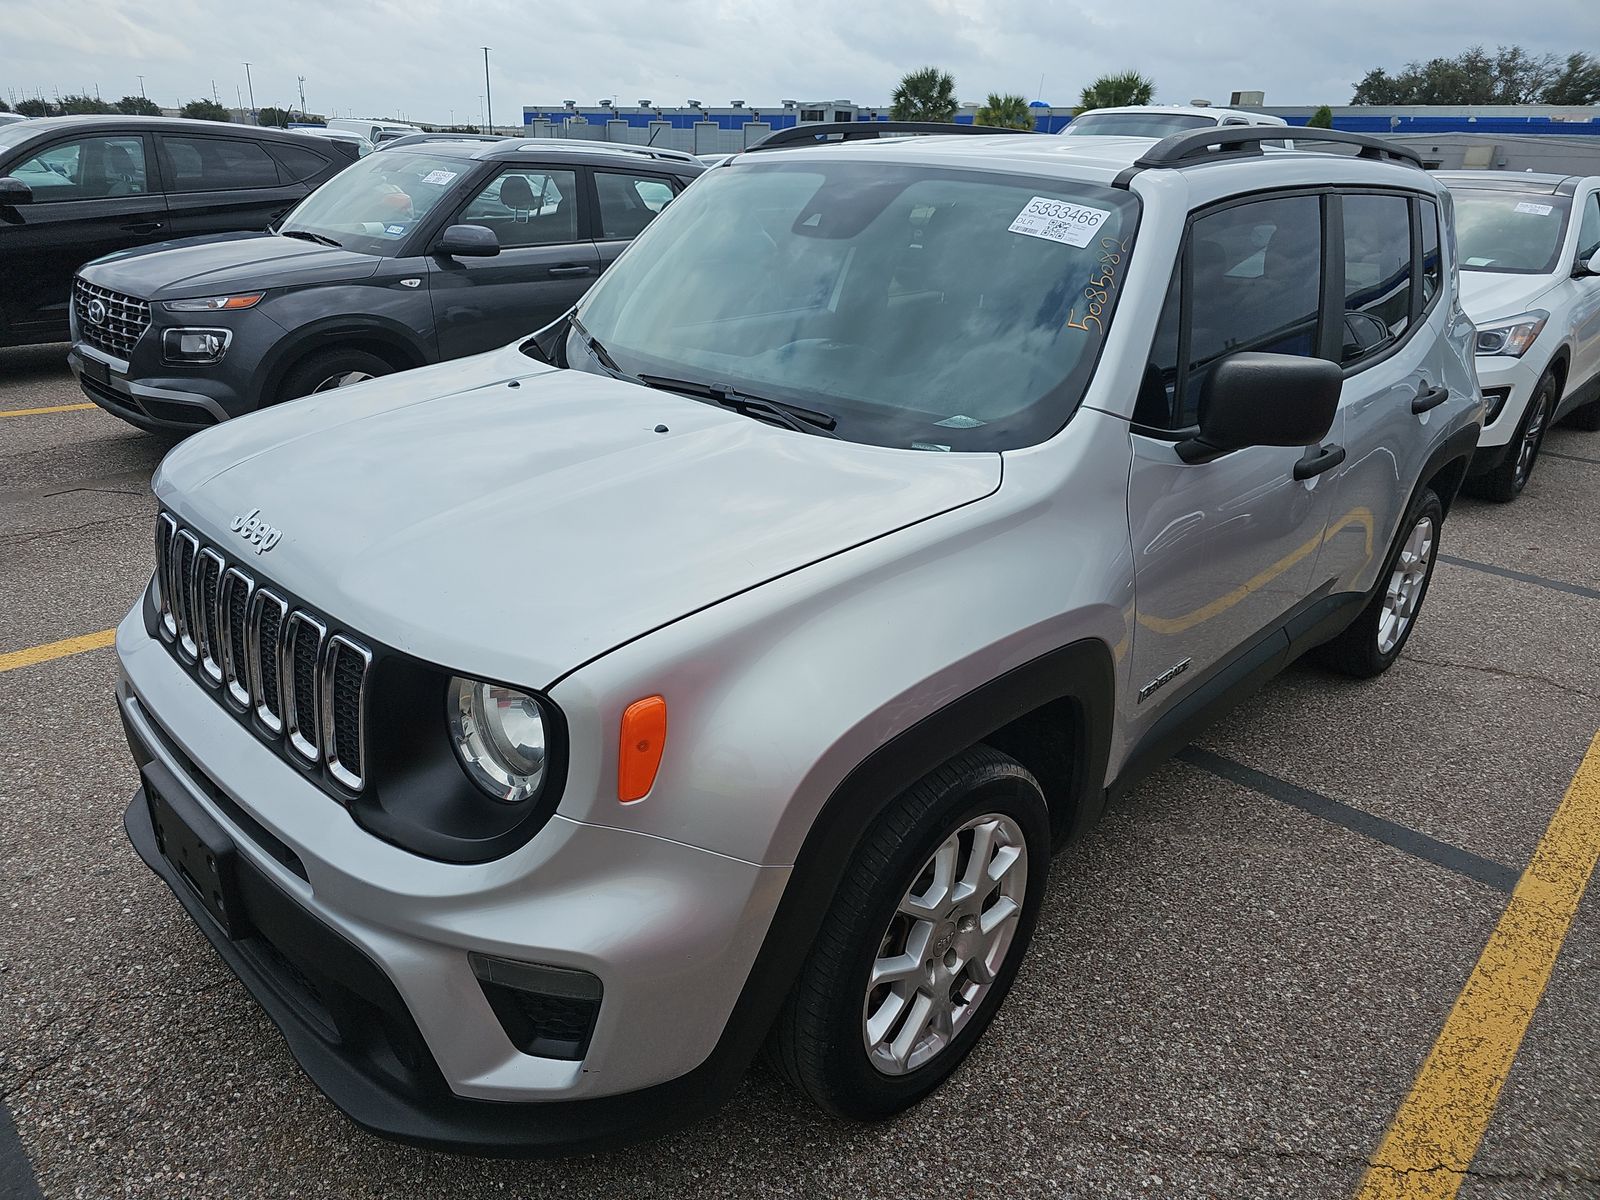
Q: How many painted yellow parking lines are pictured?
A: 3